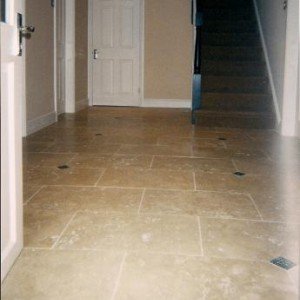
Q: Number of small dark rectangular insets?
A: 5